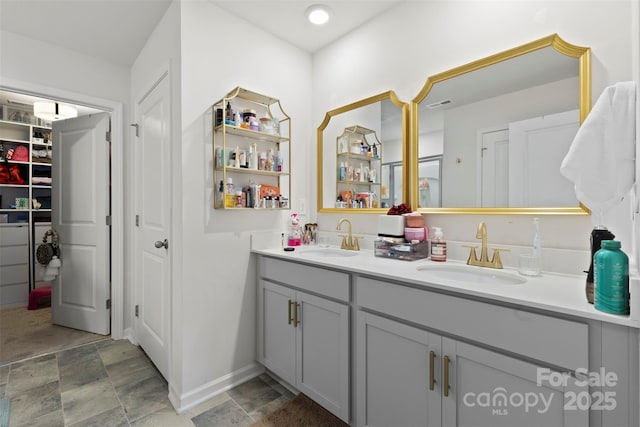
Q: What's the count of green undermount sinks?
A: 0